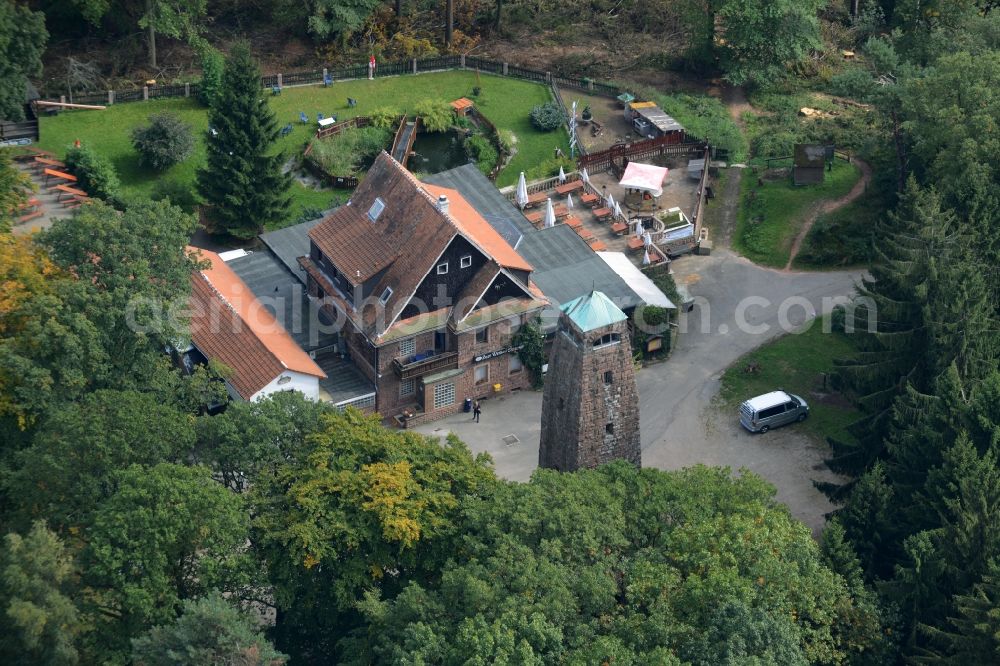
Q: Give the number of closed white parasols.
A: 10